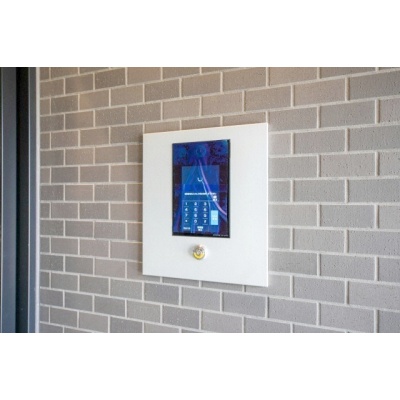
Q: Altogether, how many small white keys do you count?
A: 12